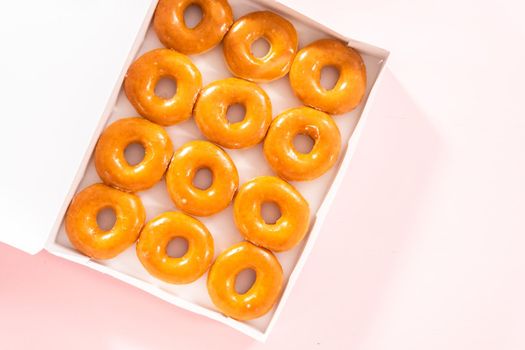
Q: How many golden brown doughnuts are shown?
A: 12